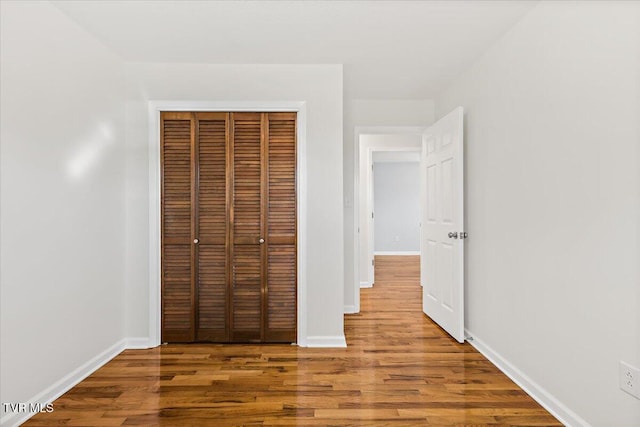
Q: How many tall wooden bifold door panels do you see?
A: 4